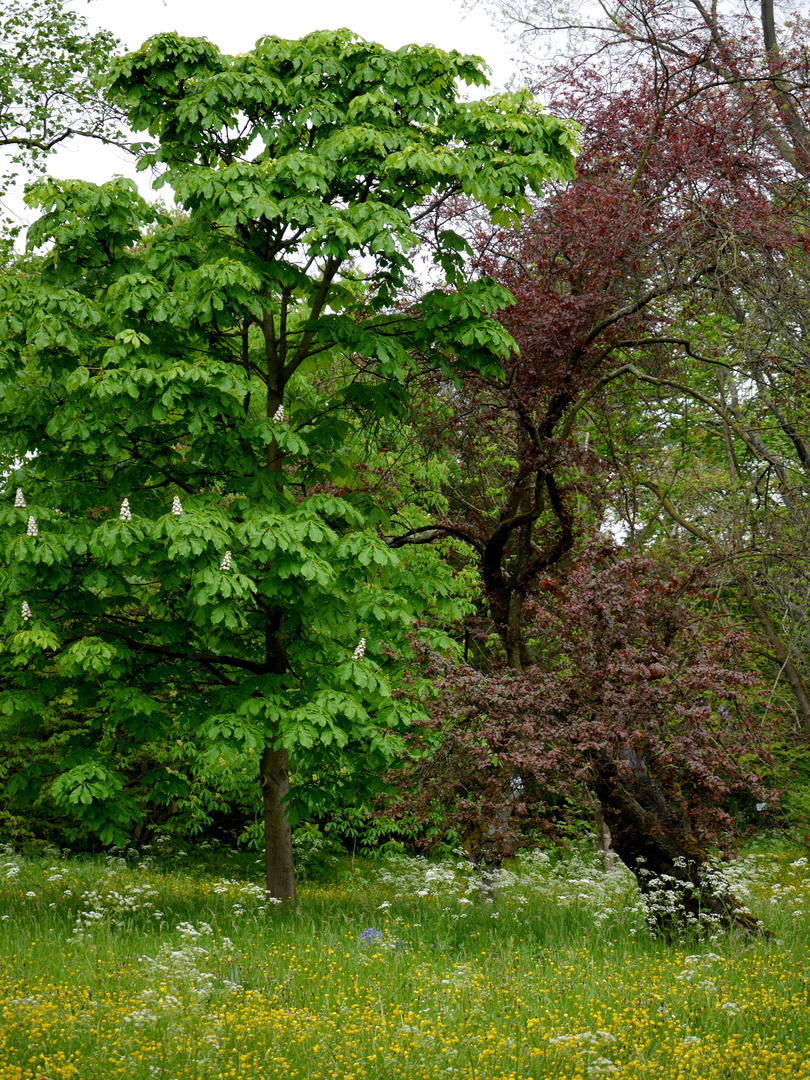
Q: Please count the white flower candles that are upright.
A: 8